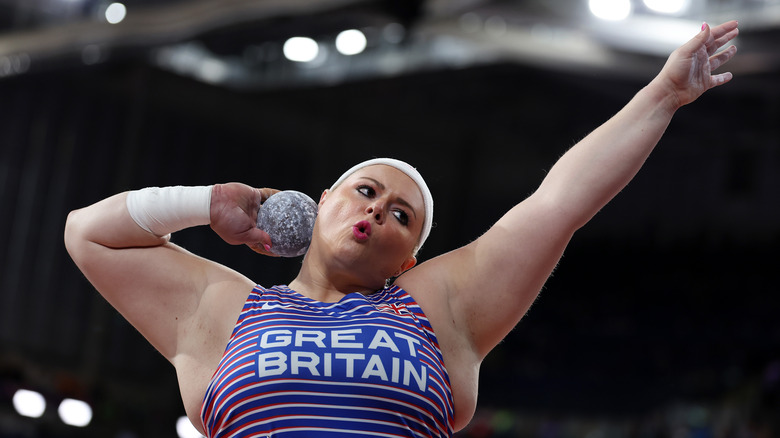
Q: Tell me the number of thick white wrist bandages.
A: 1